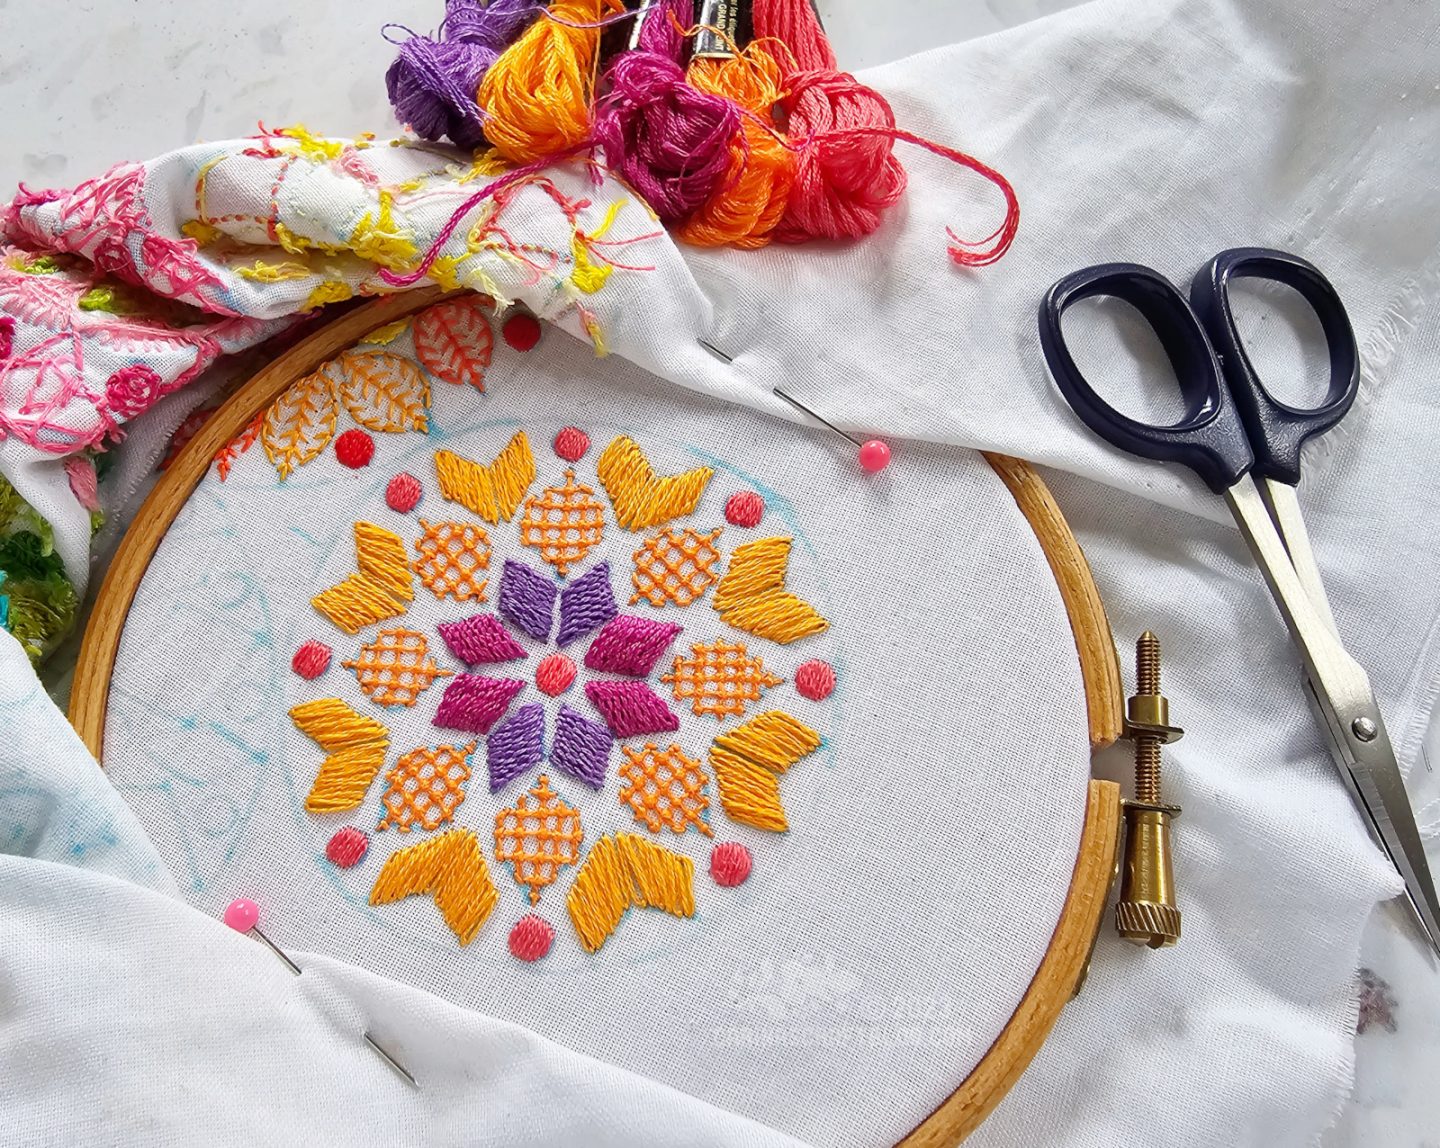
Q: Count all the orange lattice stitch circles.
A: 8